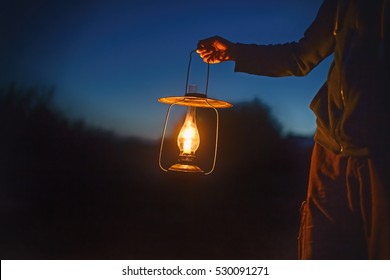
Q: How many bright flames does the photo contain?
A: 1